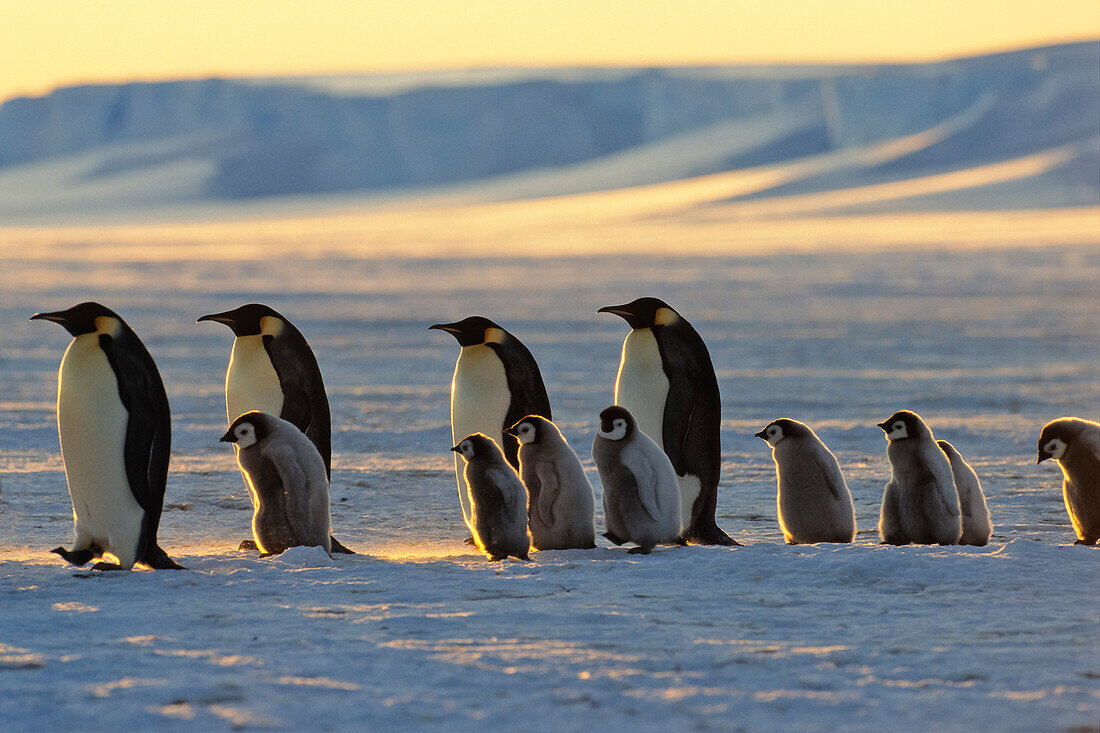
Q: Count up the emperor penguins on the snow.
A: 12